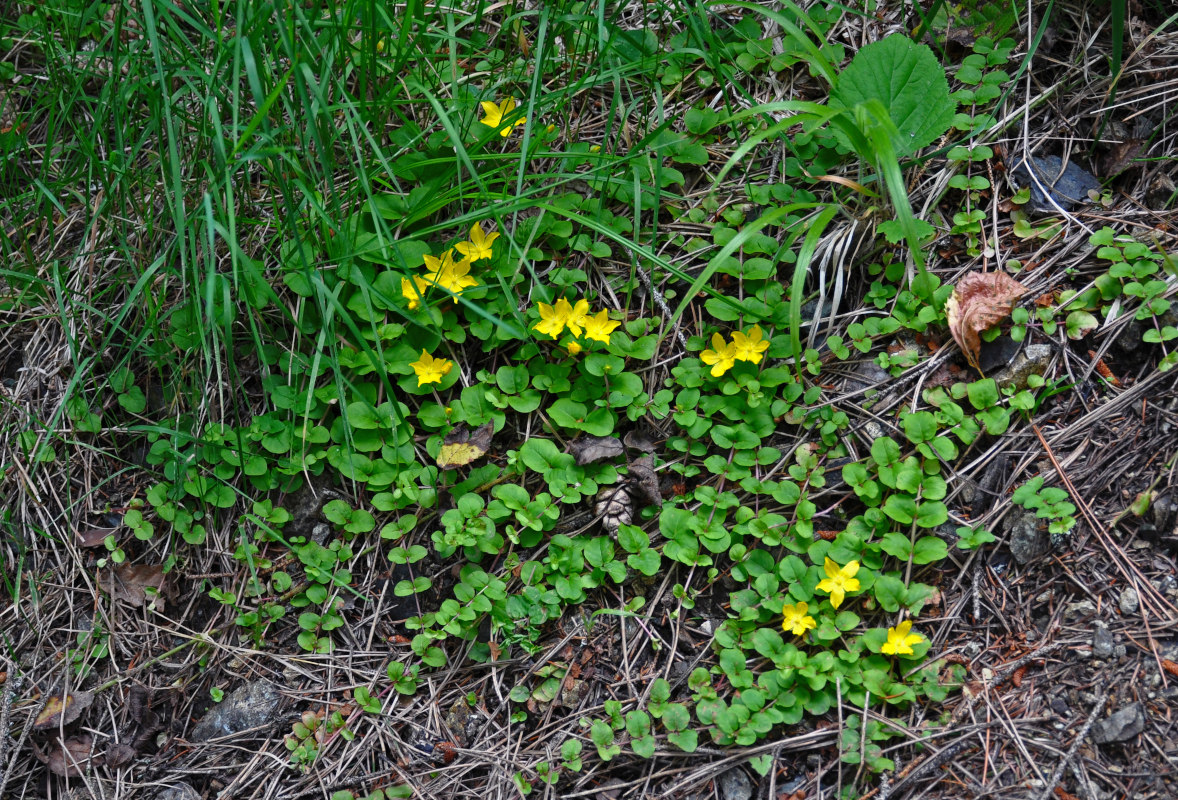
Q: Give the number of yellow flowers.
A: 14